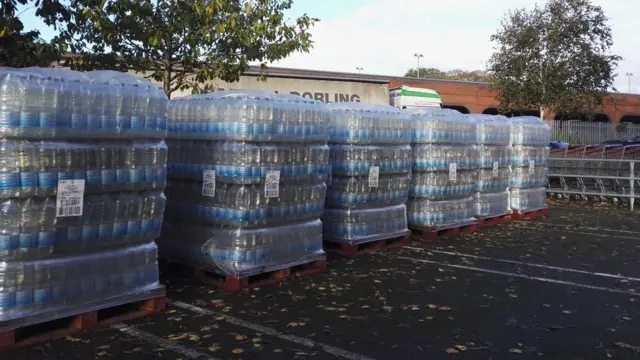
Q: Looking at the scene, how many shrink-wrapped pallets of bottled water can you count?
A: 6